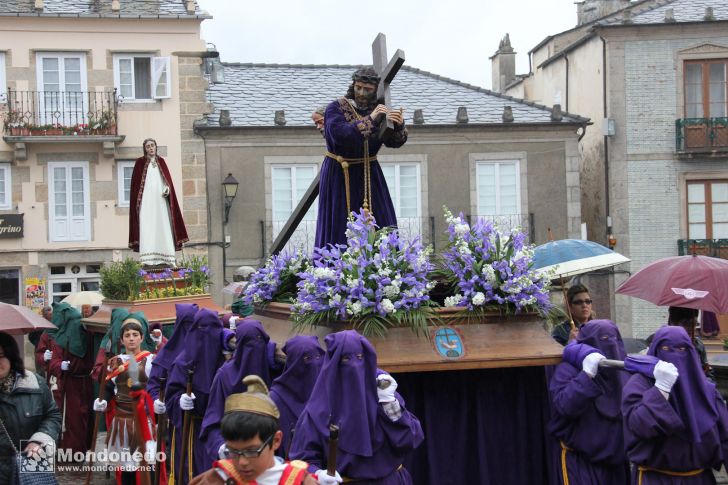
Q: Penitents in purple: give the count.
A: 7